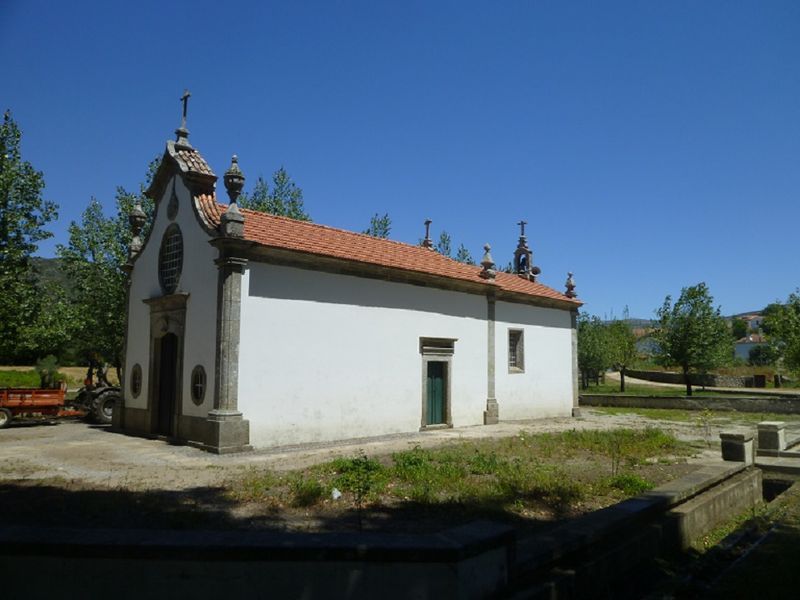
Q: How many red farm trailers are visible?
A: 1